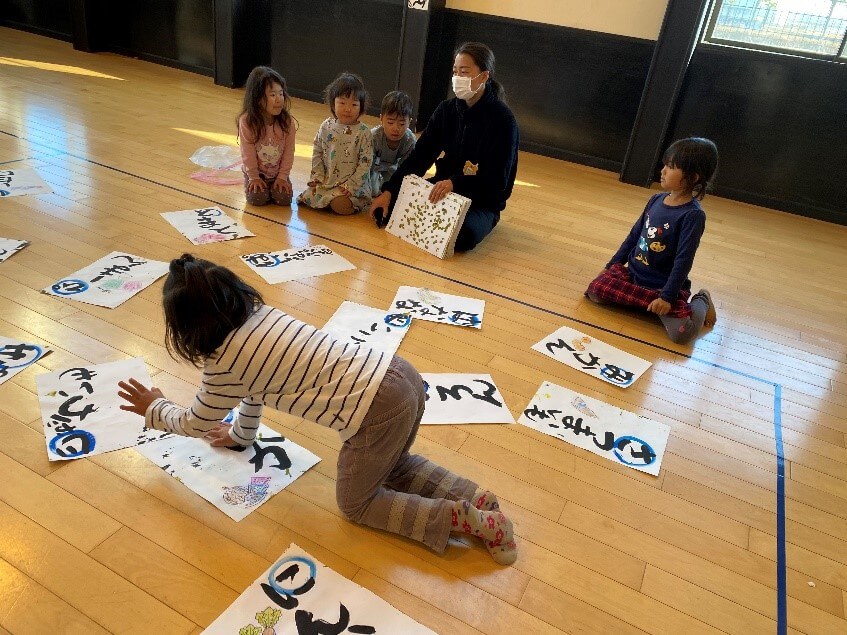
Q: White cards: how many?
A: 14